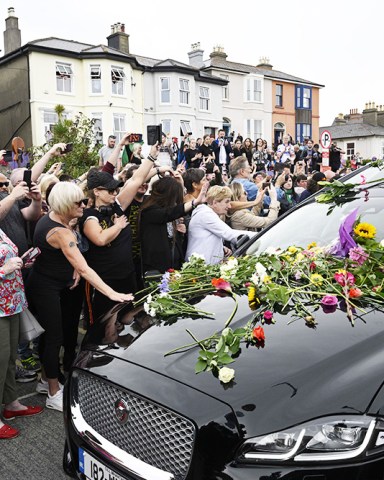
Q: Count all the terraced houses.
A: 4